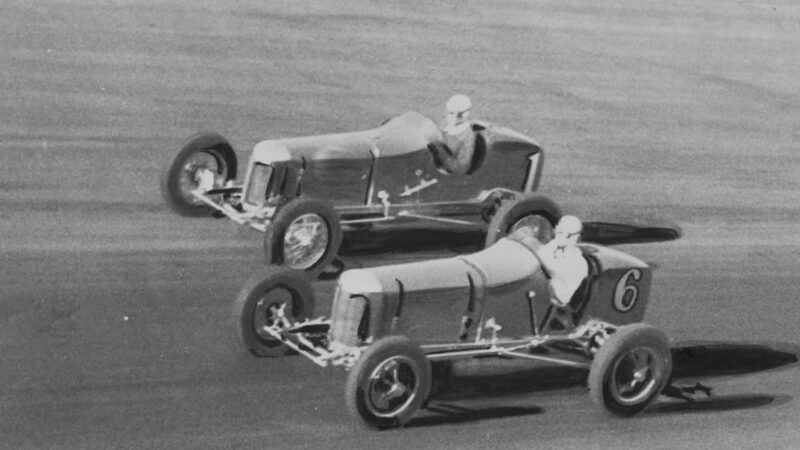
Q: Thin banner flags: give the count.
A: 0